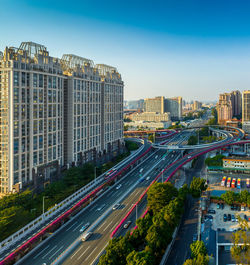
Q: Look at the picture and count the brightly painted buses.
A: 4